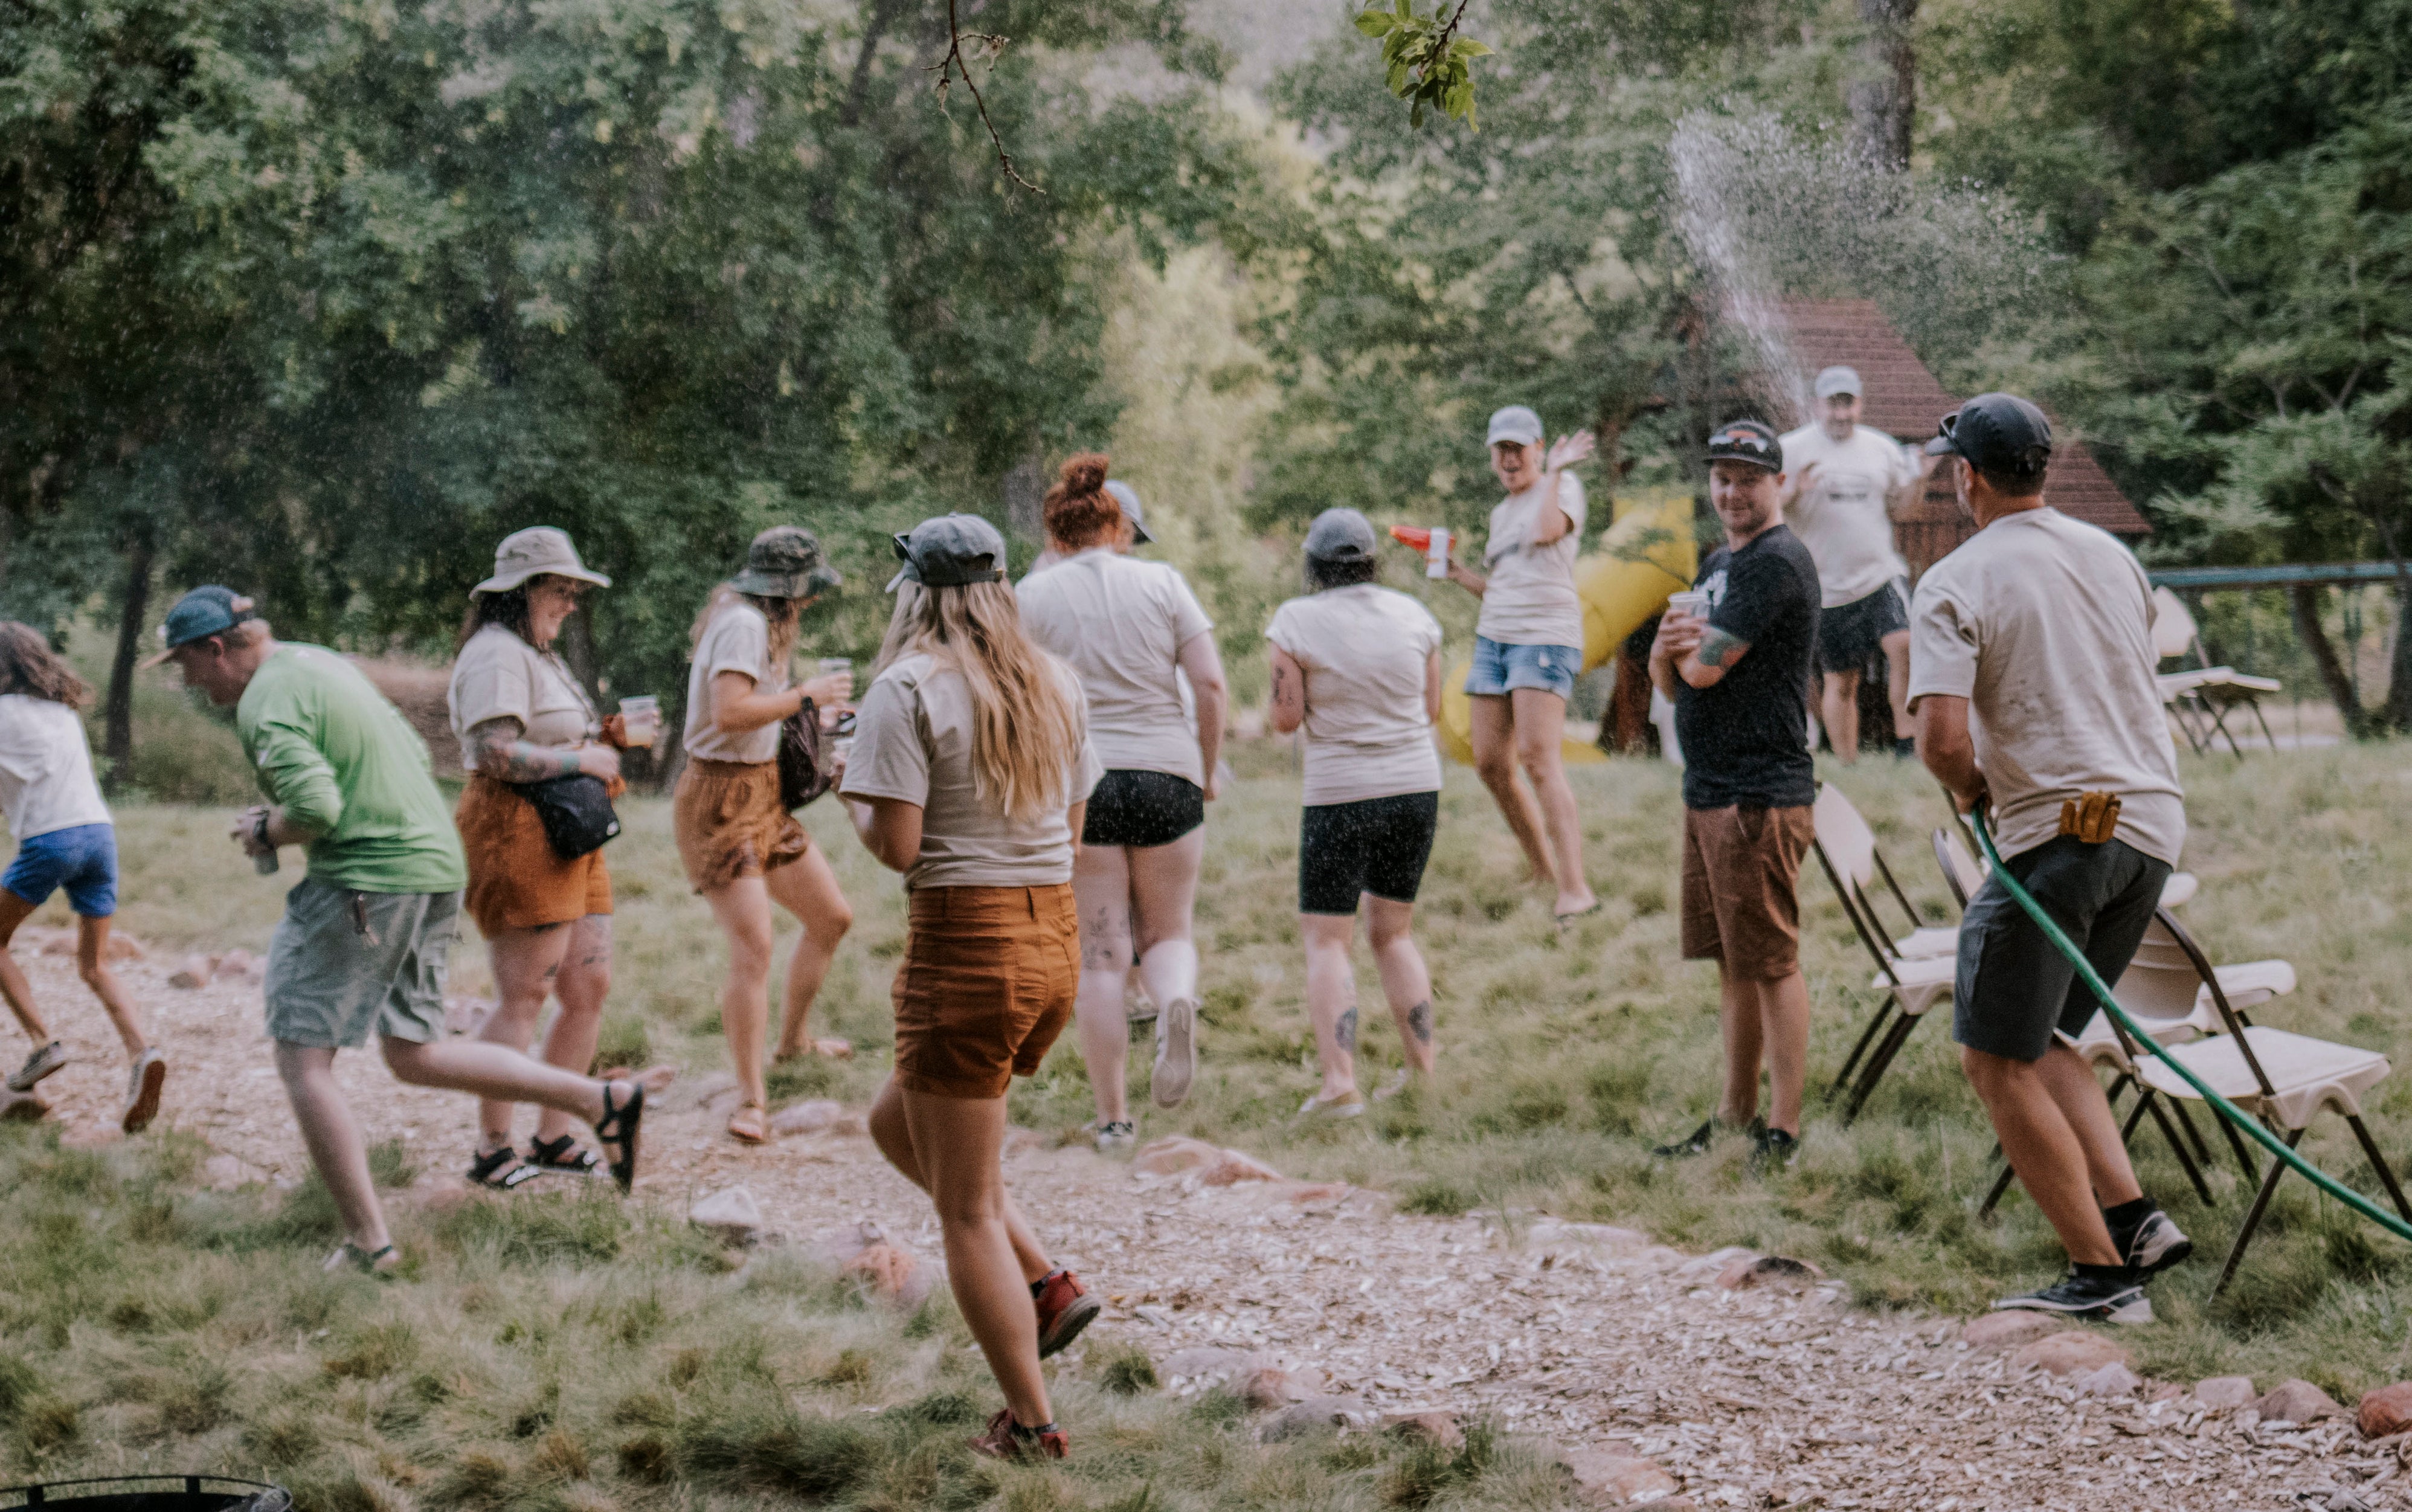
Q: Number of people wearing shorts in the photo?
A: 11